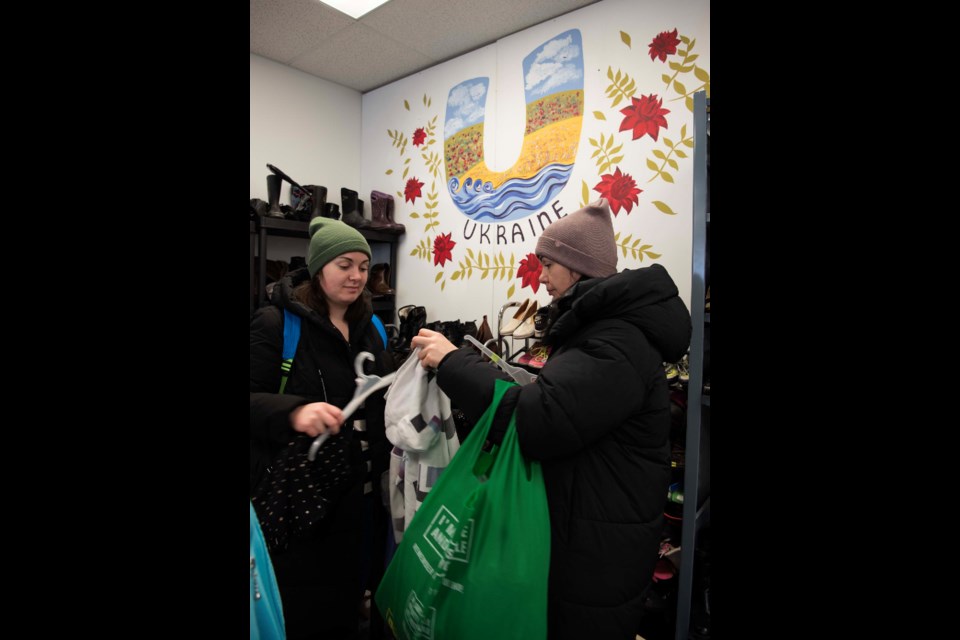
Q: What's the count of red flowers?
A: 7